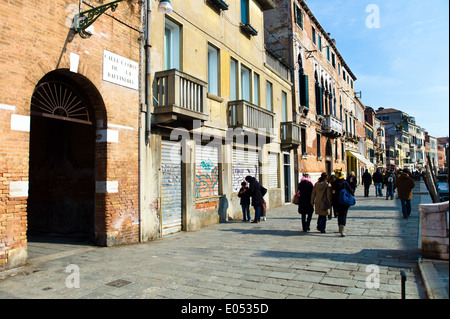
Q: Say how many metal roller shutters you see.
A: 4